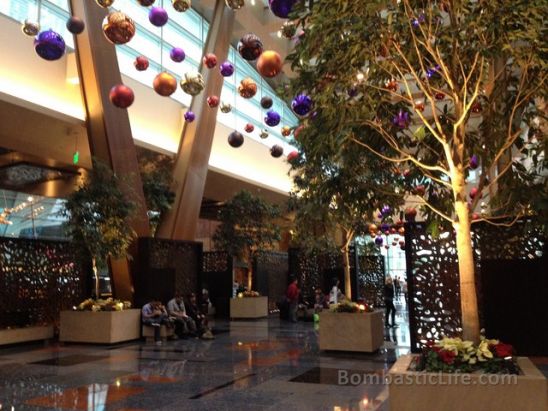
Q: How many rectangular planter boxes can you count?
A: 4